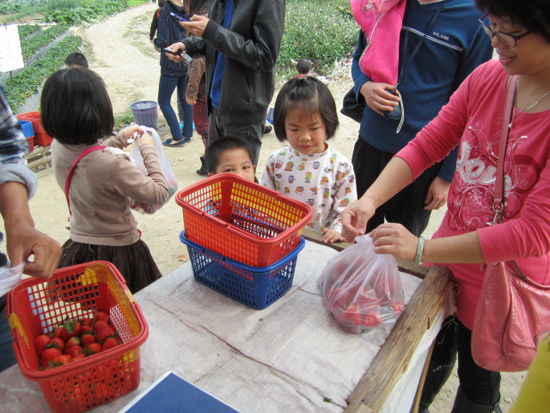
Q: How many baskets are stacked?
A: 2